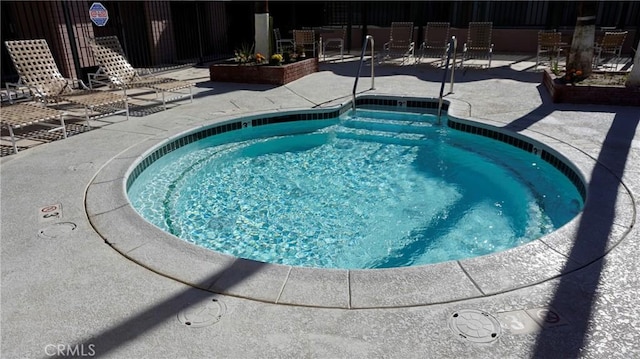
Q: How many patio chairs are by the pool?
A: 11